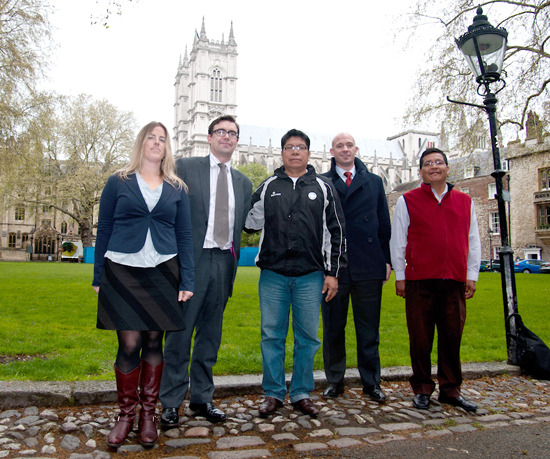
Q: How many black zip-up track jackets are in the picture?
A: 1